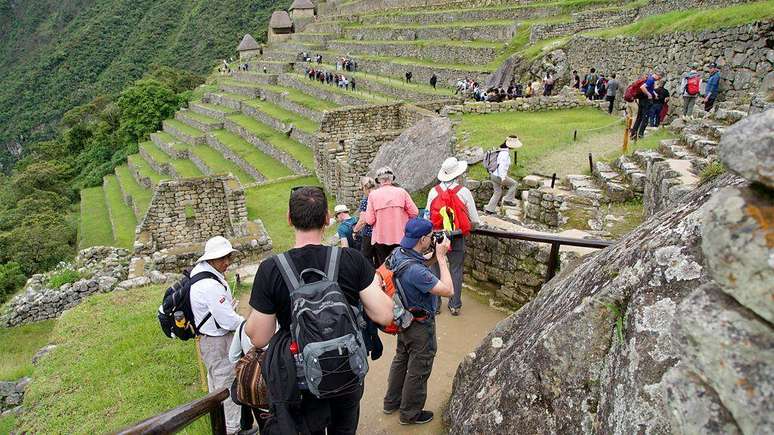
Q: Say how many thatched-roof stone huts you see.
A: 3